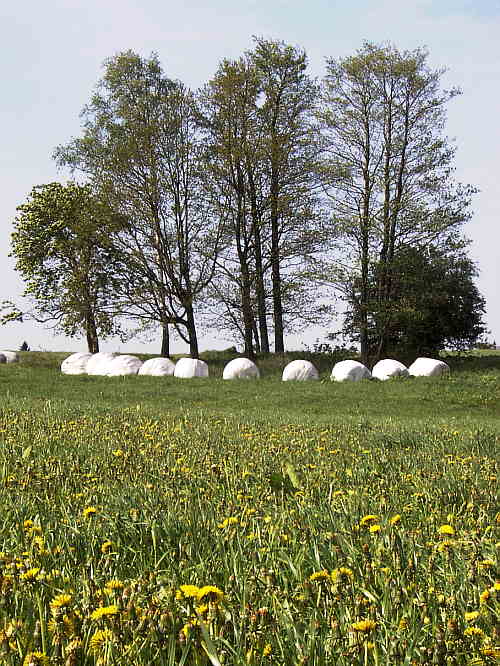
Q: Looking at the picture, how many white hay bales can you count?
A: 11